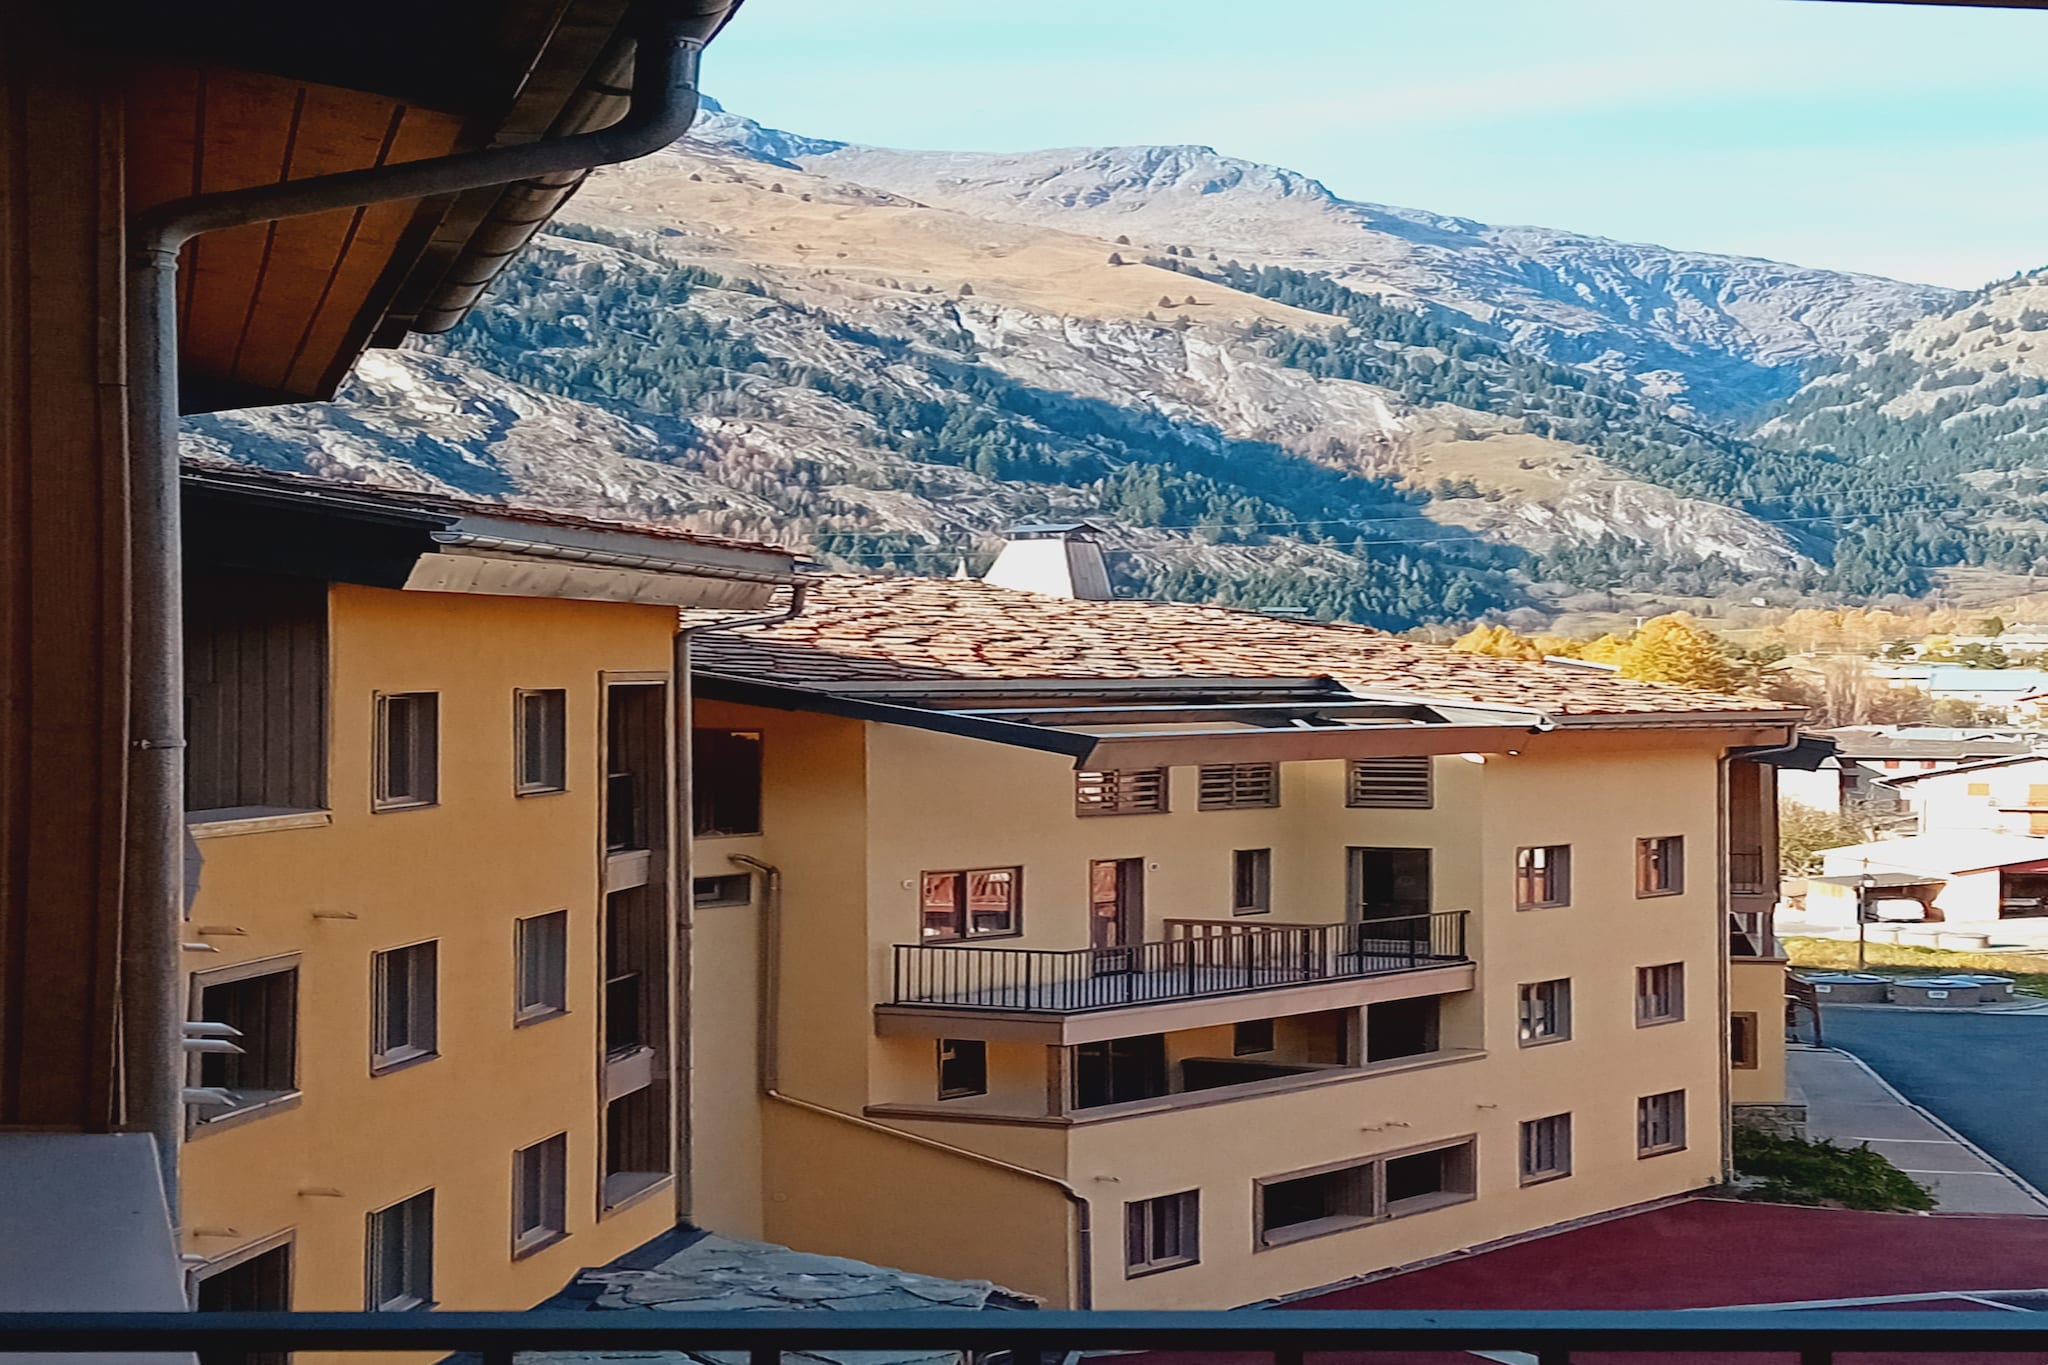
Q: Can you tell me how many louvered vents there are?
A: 3